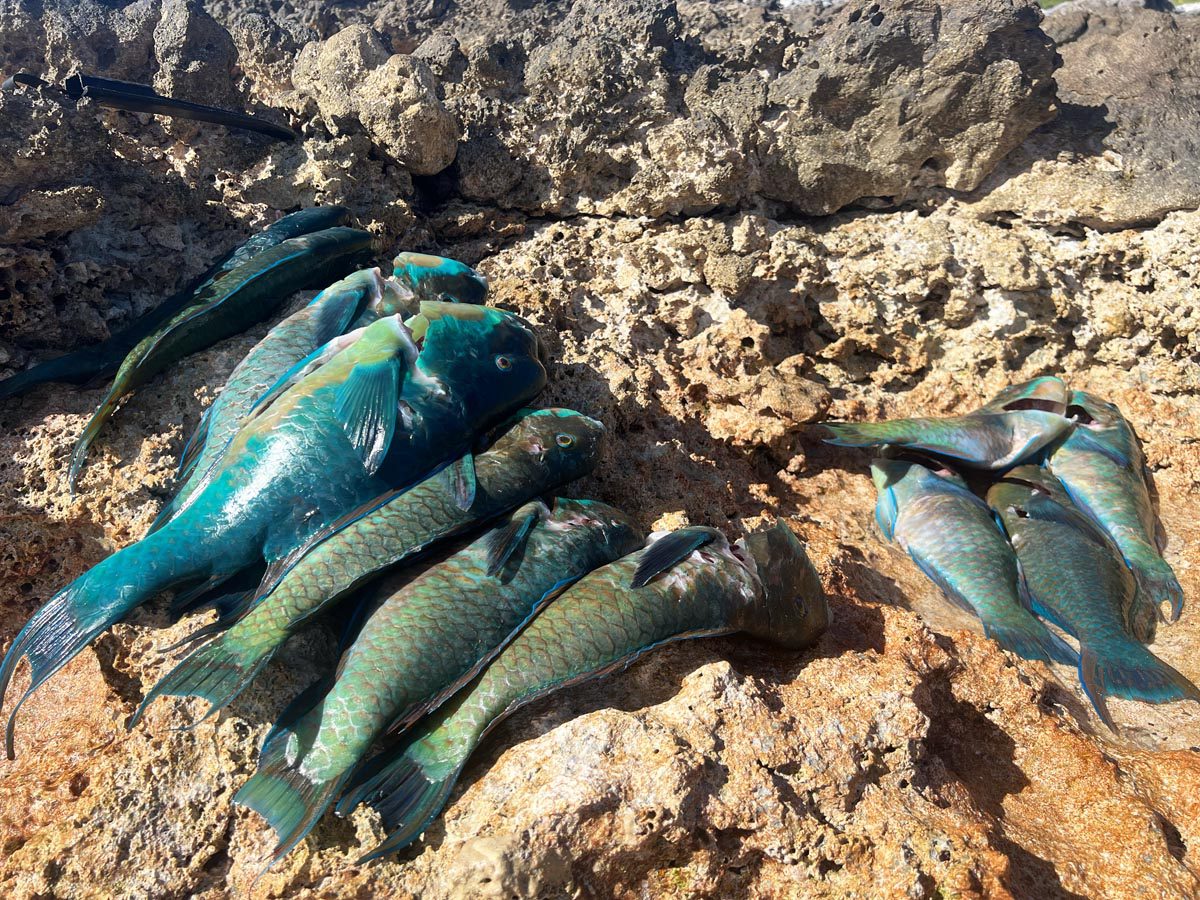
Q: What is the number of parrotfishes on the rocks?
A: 11